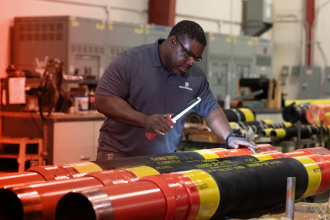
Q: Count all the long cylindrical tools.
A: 3